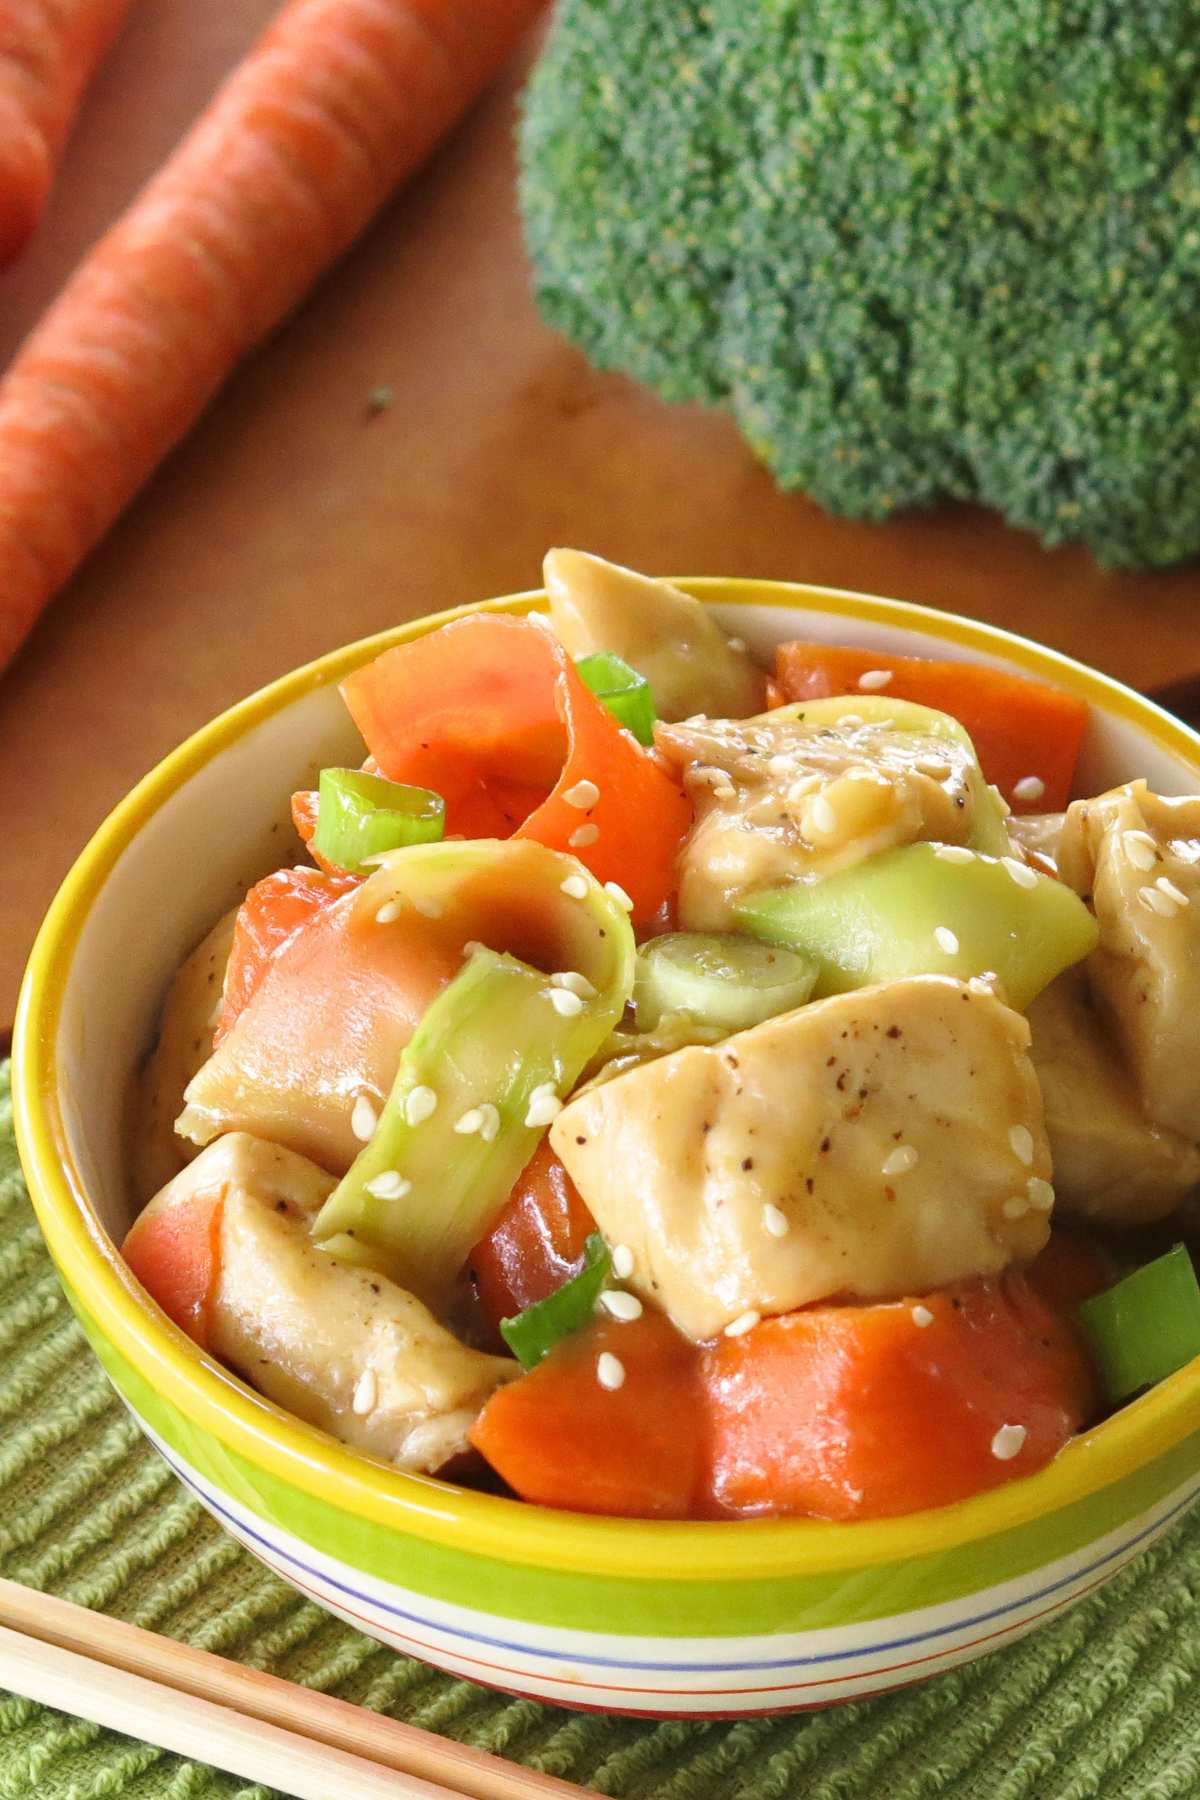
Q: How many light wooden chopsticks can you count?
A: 2